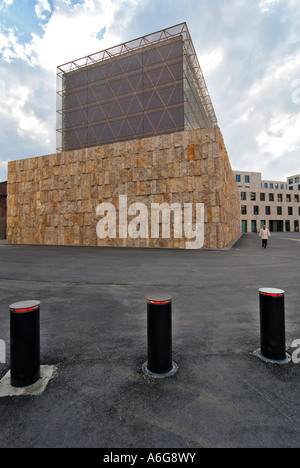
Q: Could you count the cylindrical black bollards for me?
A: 3